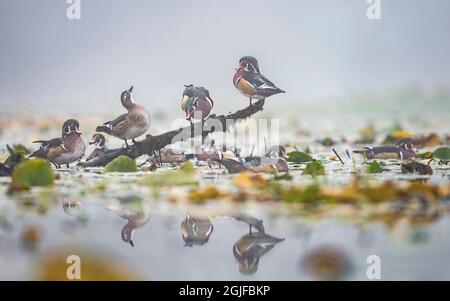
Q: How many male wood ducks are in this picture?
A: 7